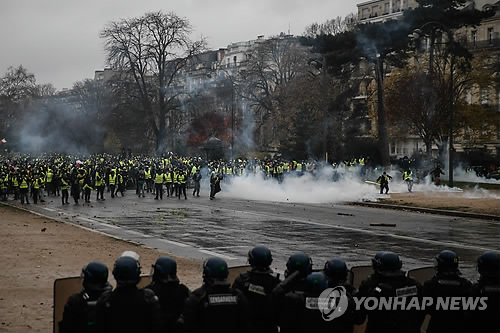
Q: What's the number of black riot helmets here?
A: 11